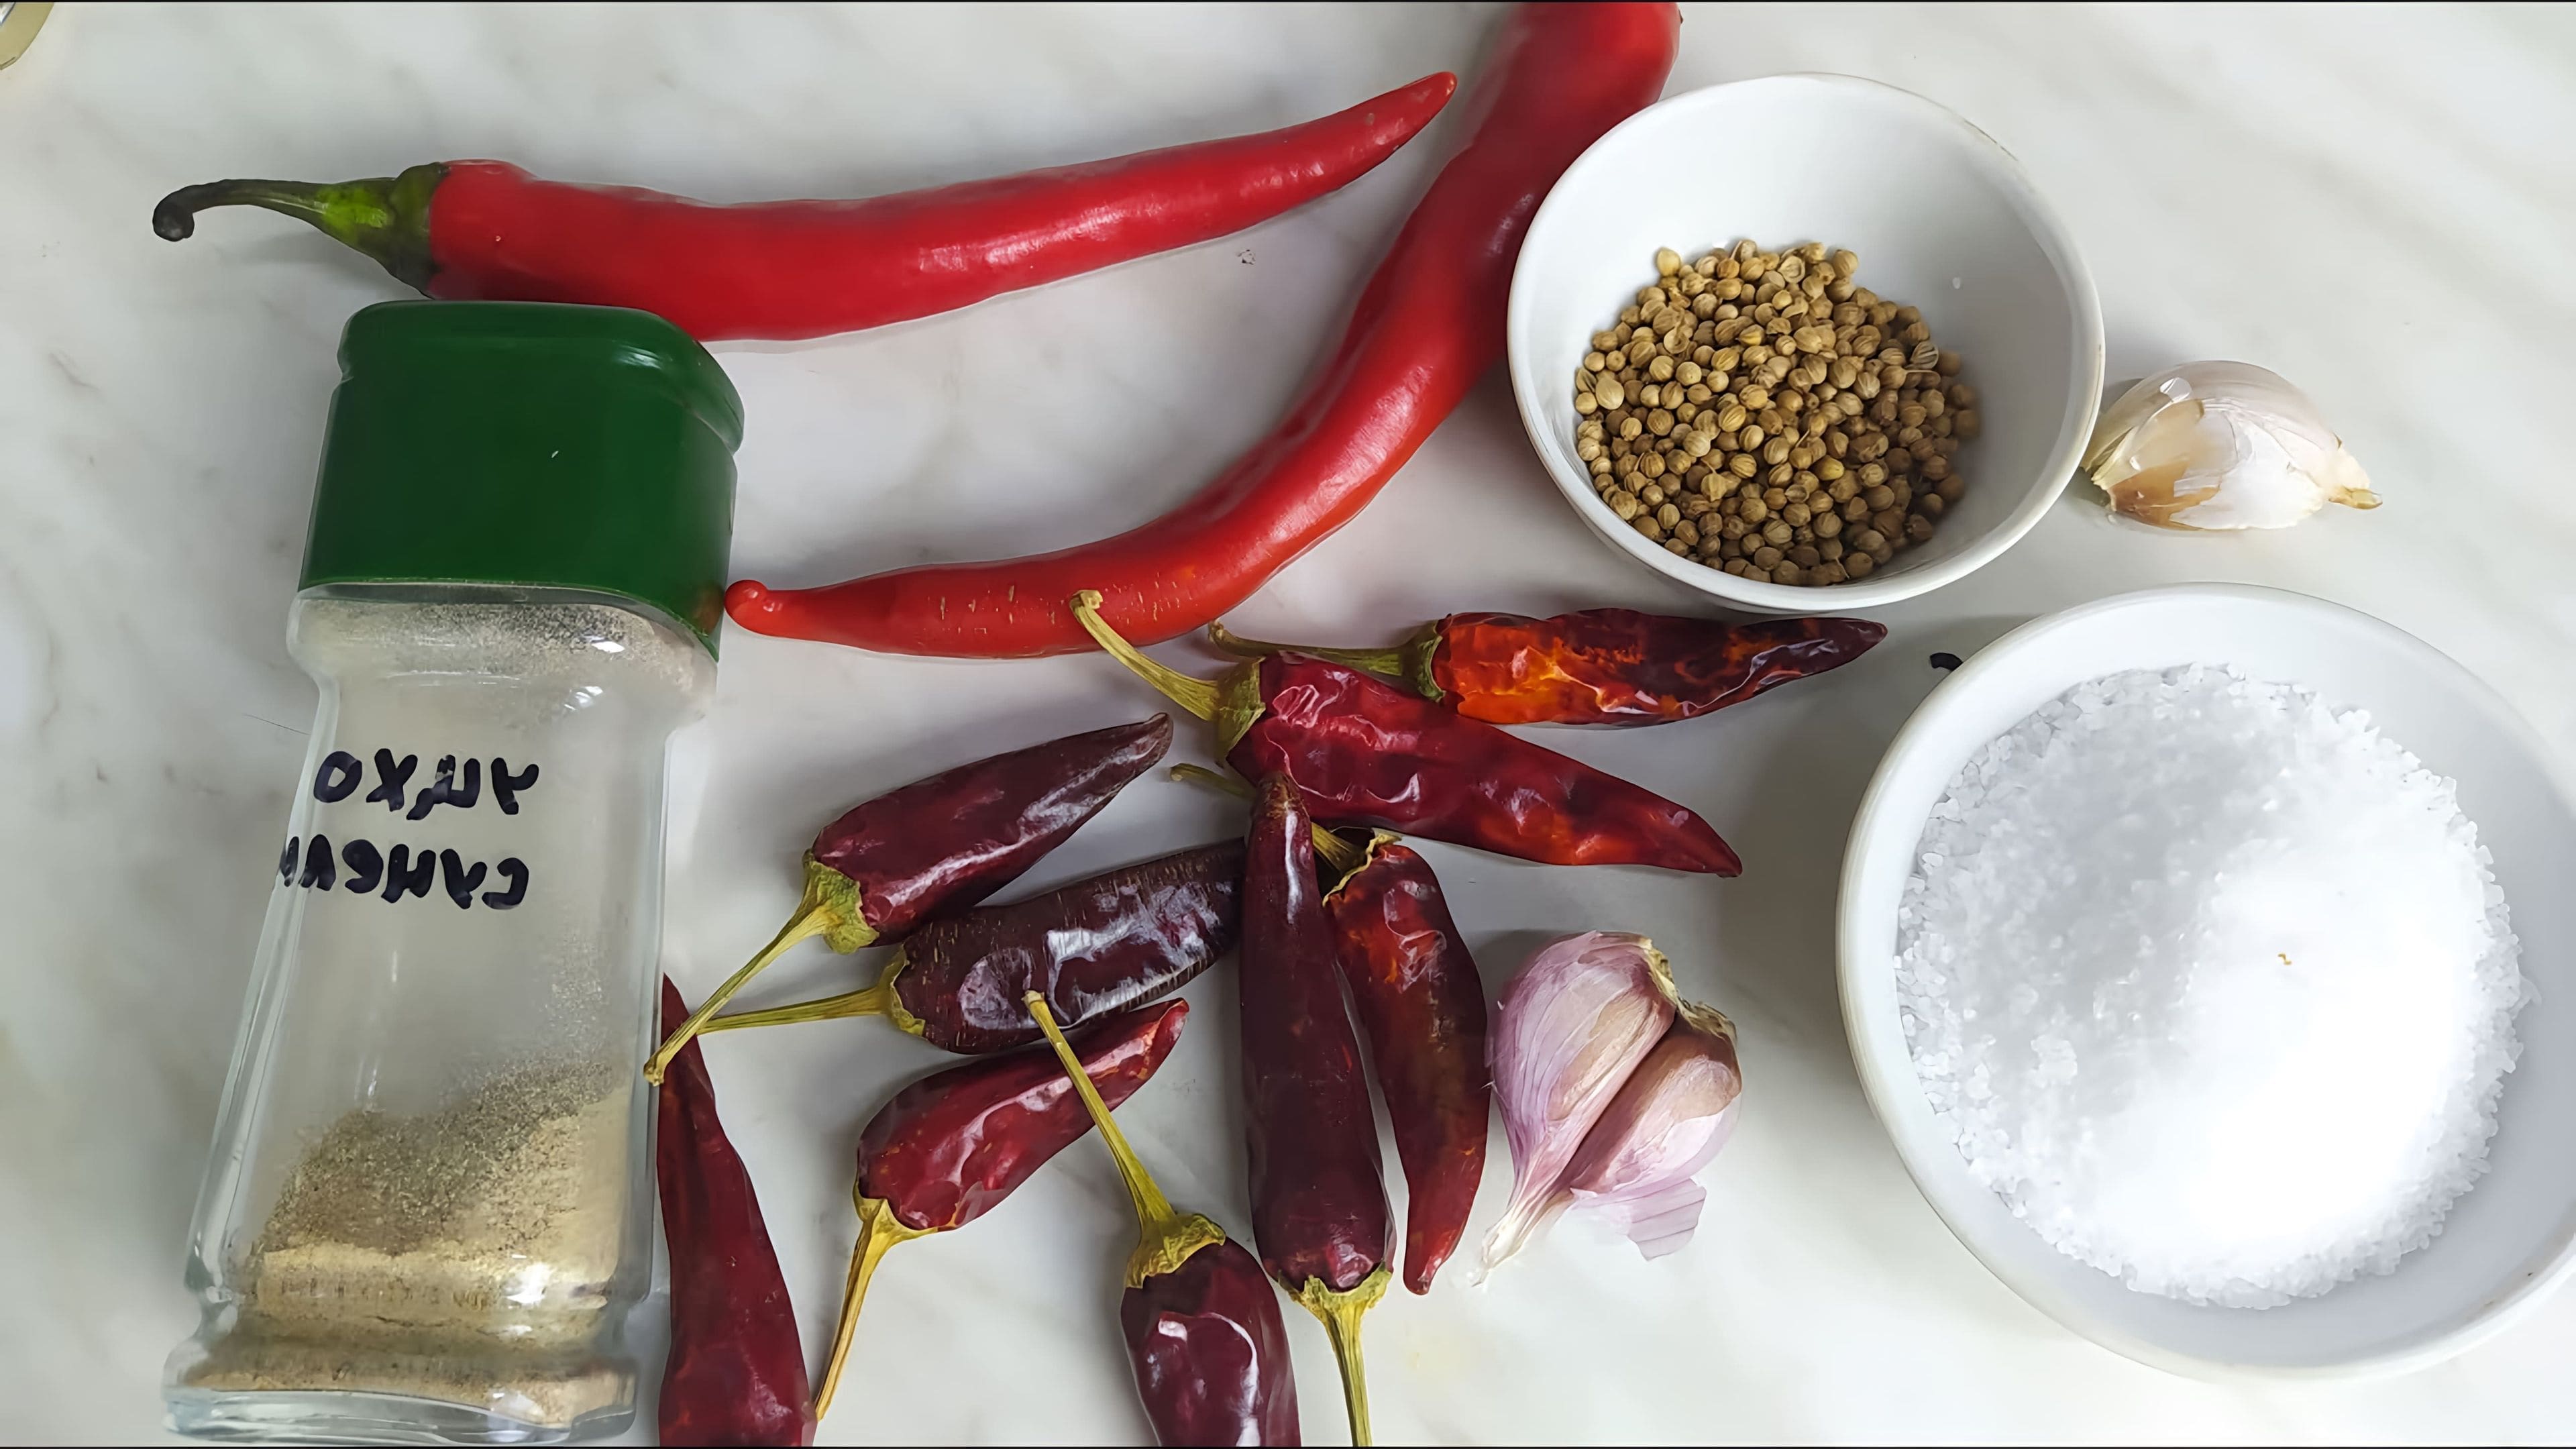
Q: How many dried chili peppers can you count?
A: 9